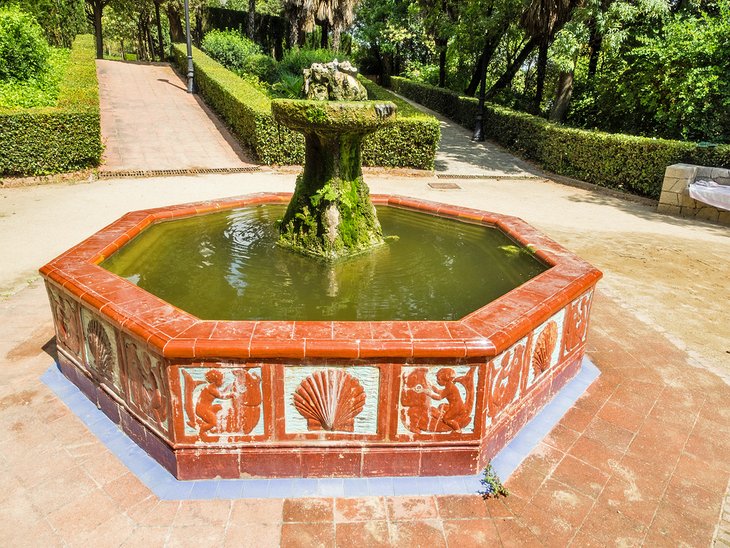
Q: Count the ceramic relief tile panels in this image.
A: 9